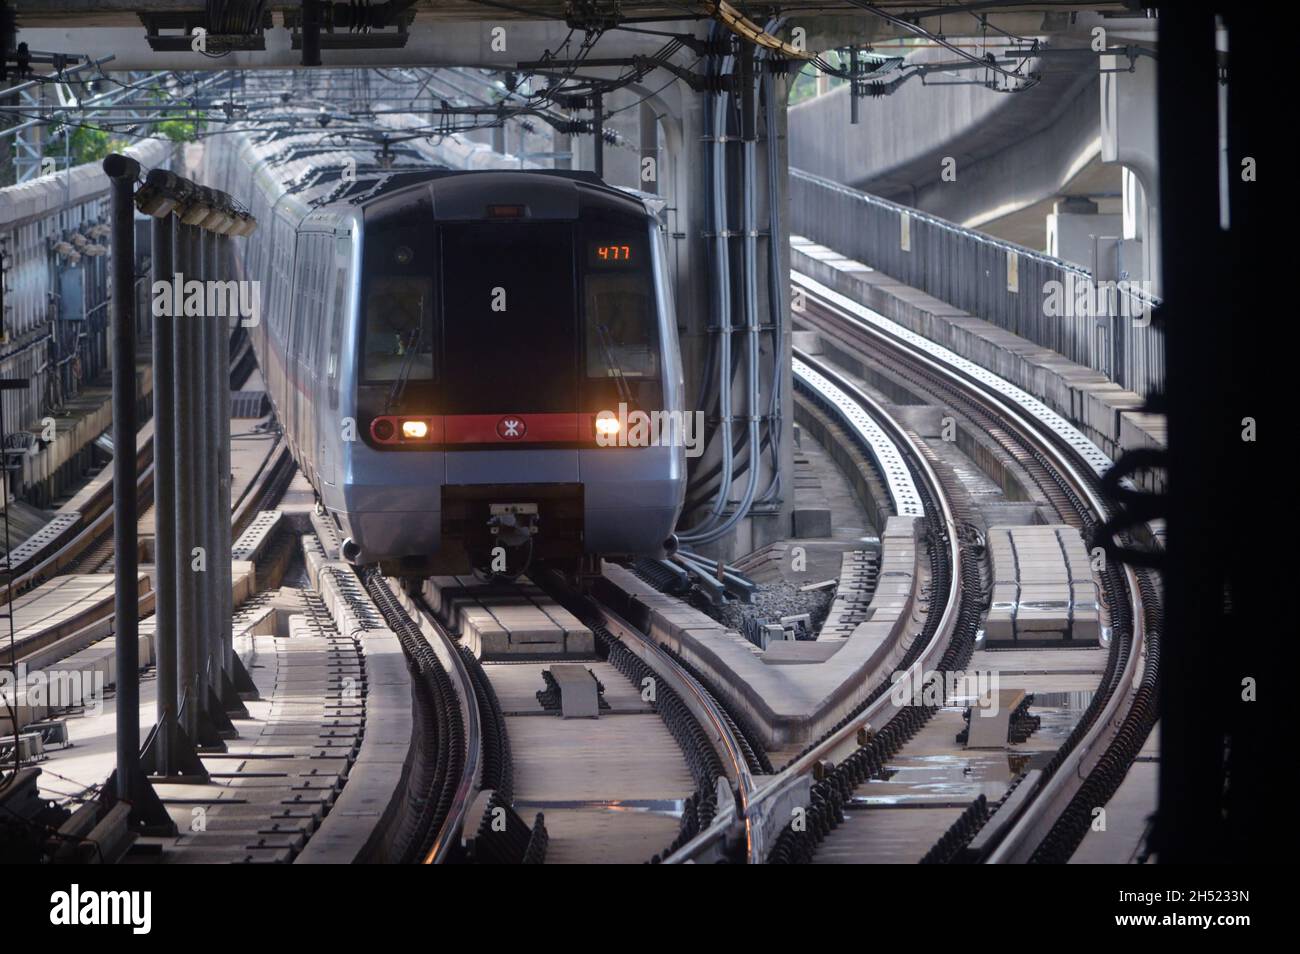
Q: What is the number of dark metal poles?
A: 6